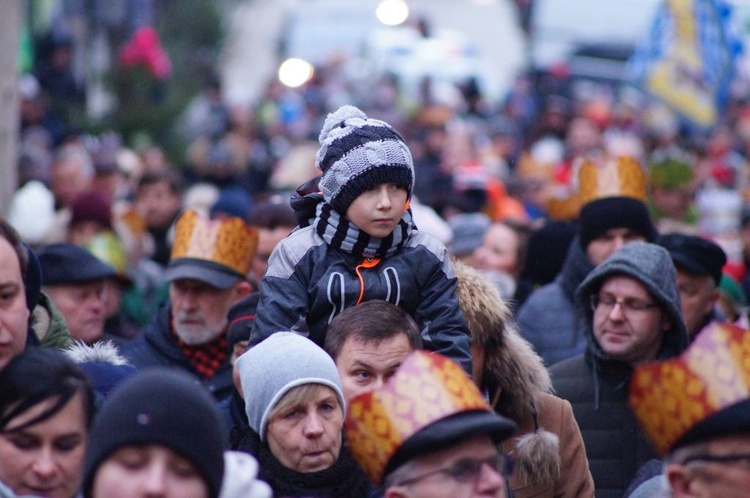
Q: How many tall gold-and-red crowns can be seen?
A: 4